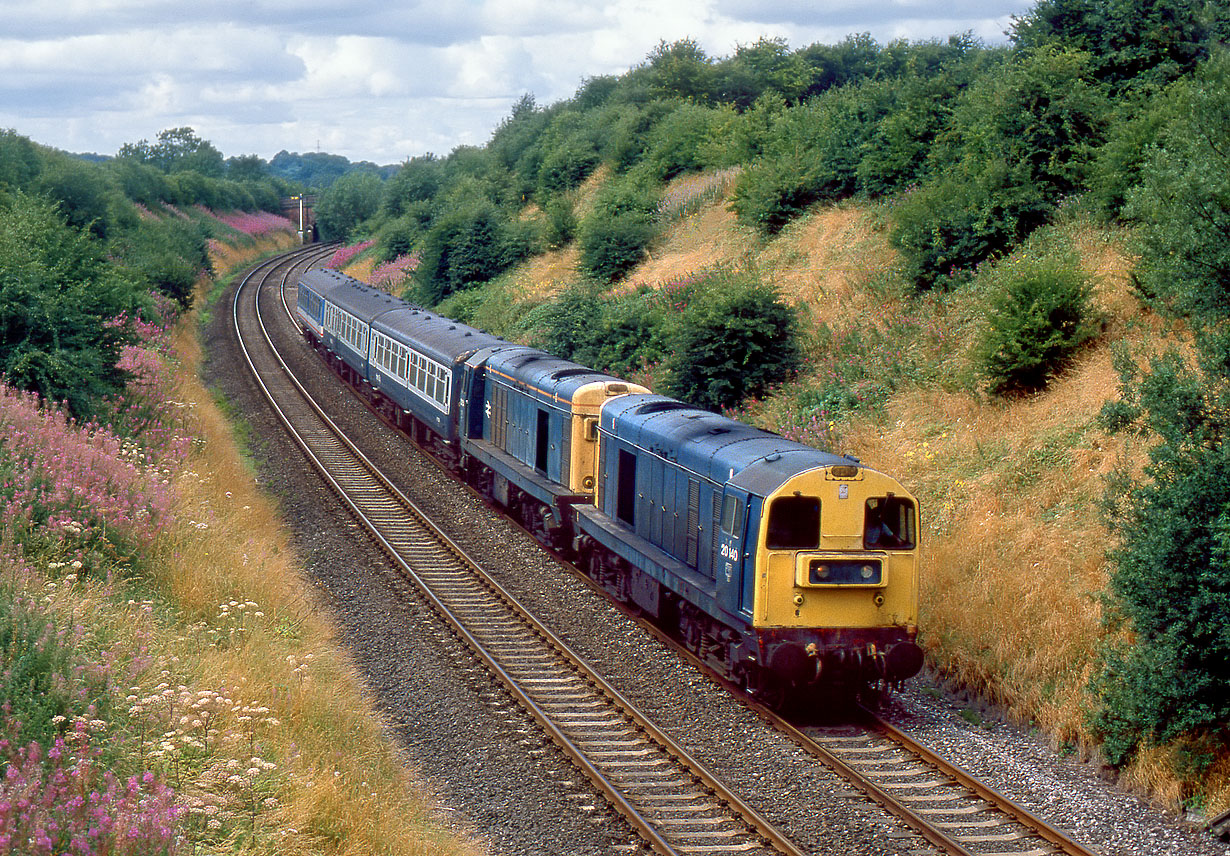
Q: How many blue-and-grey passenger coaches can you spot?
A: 2